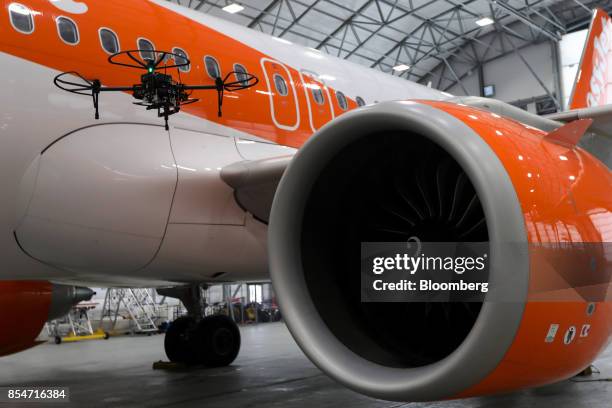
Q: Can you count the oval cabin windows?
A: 11